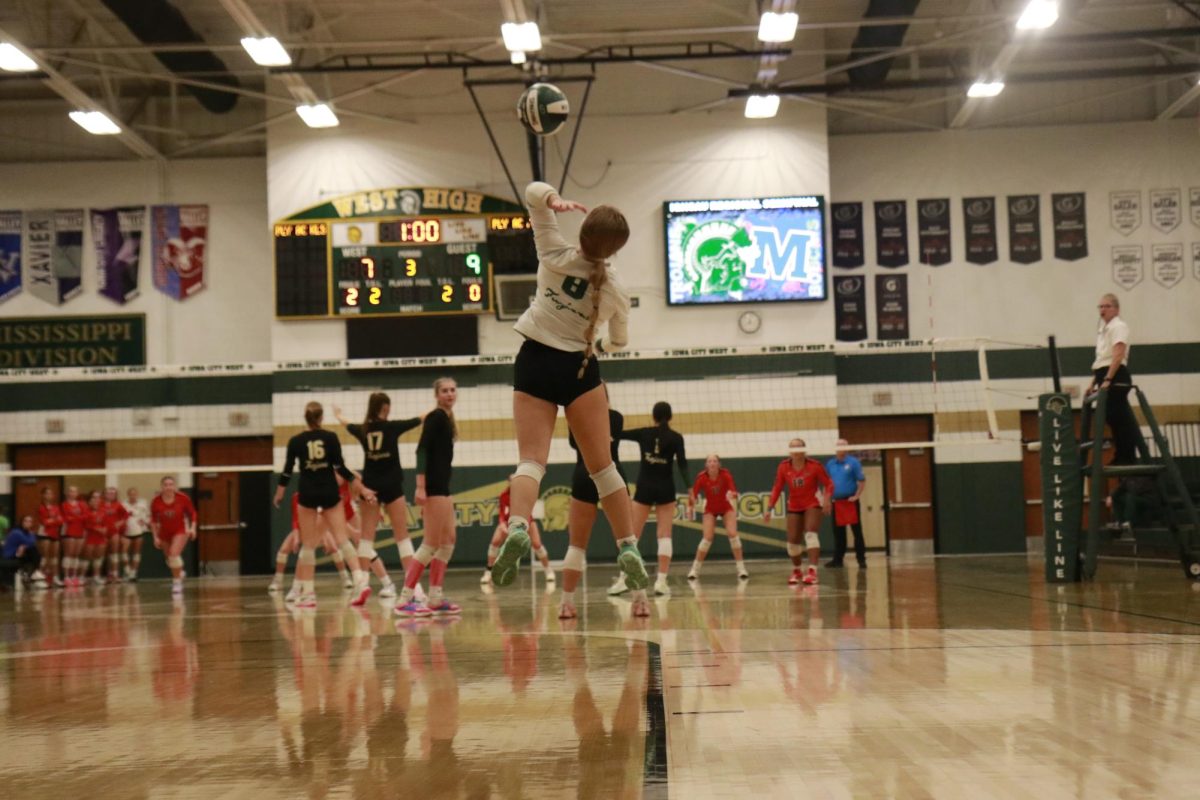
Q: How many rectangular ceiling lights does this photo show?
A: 9